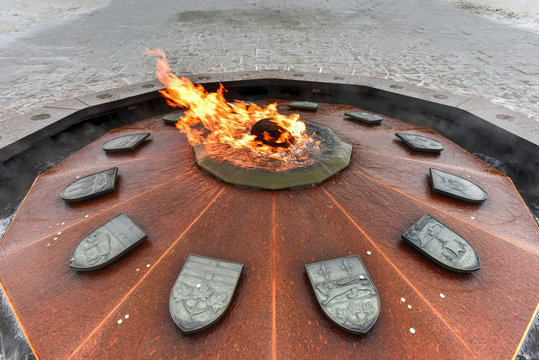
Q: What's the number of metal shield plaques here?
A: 11